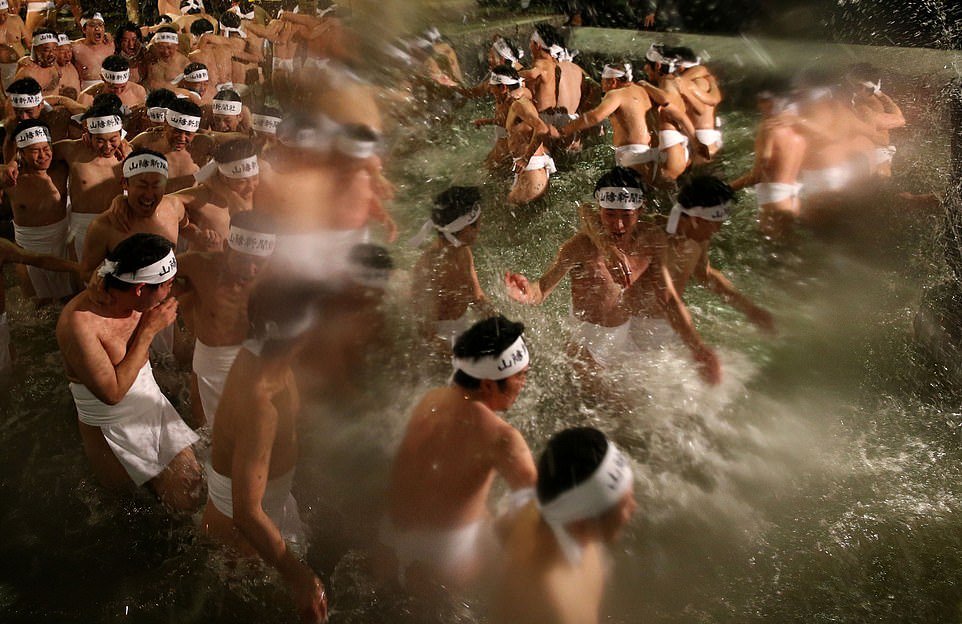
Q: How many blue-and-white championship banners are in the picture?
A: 0